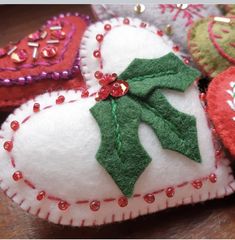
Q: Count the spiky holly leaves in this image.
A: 3